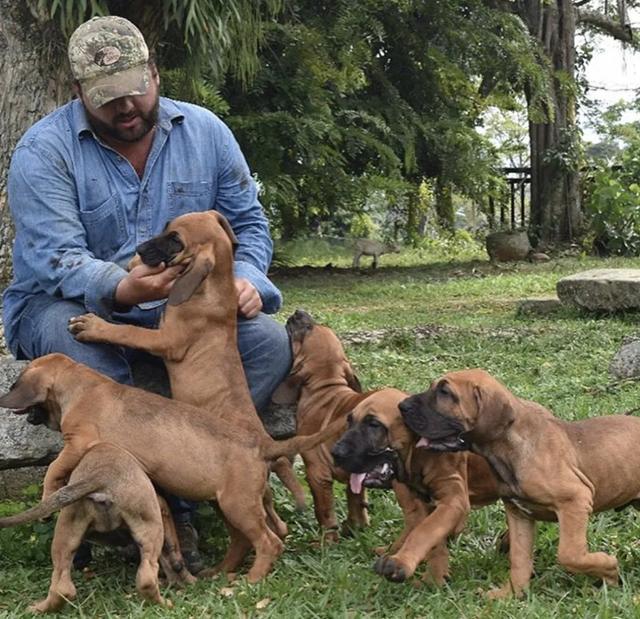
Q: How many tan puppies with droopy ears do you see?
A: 6